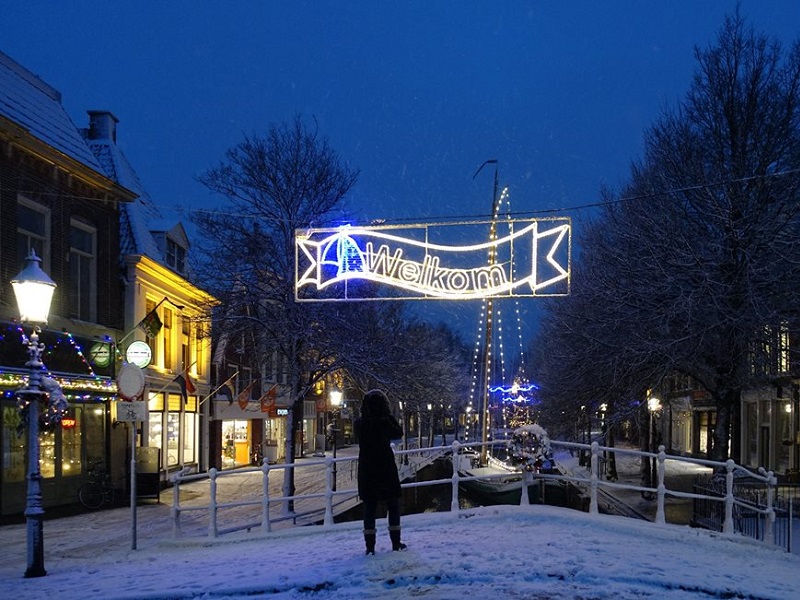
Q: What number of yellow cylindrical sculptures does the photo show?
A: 0